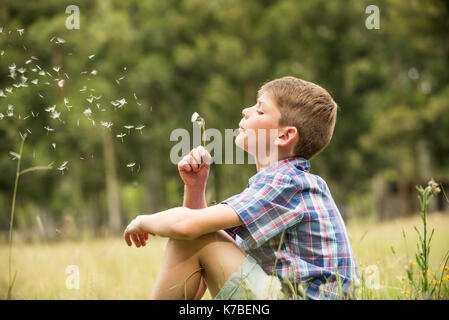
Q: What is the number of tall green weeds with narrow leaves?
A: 2